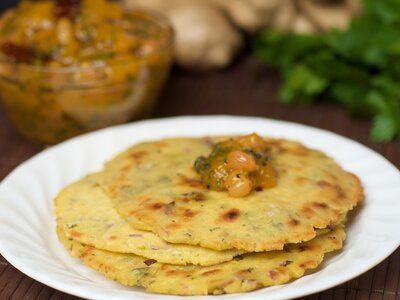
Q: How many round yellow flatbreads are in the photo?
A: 3